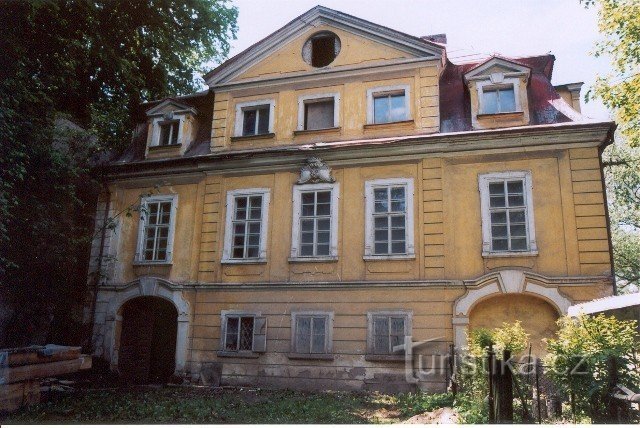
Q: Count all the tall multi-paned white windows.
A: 5